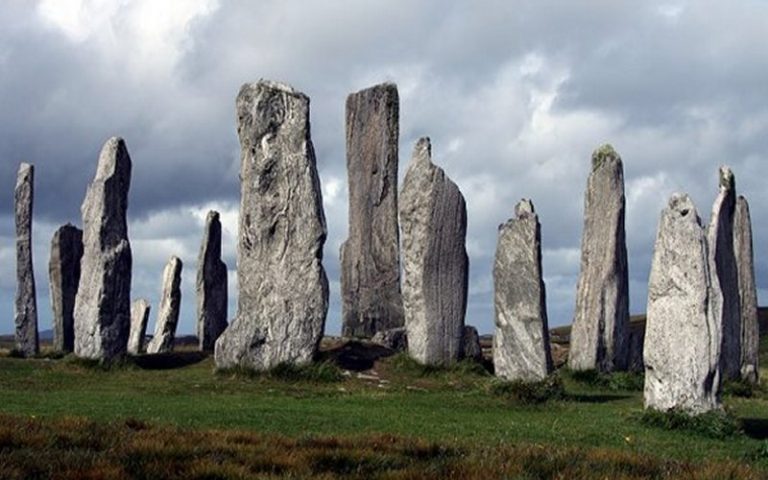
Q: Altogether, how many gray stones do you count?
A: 14